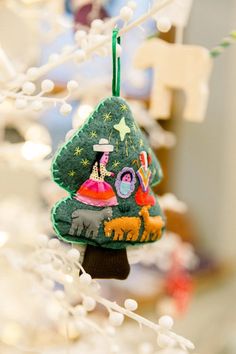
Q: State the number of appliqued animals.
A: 3